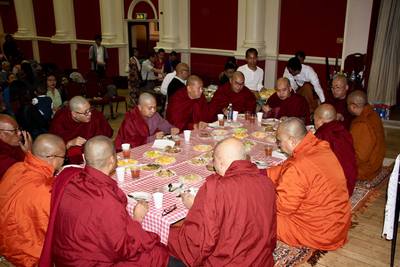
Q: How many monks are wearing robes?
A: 13